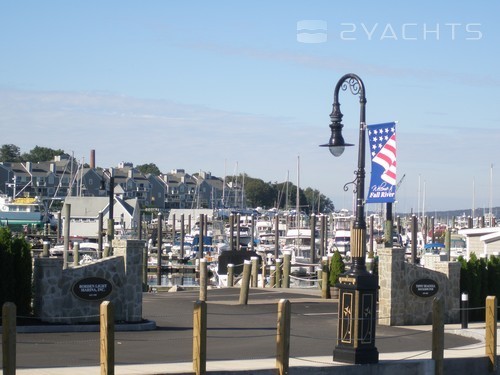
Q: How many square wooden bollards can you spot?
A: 6